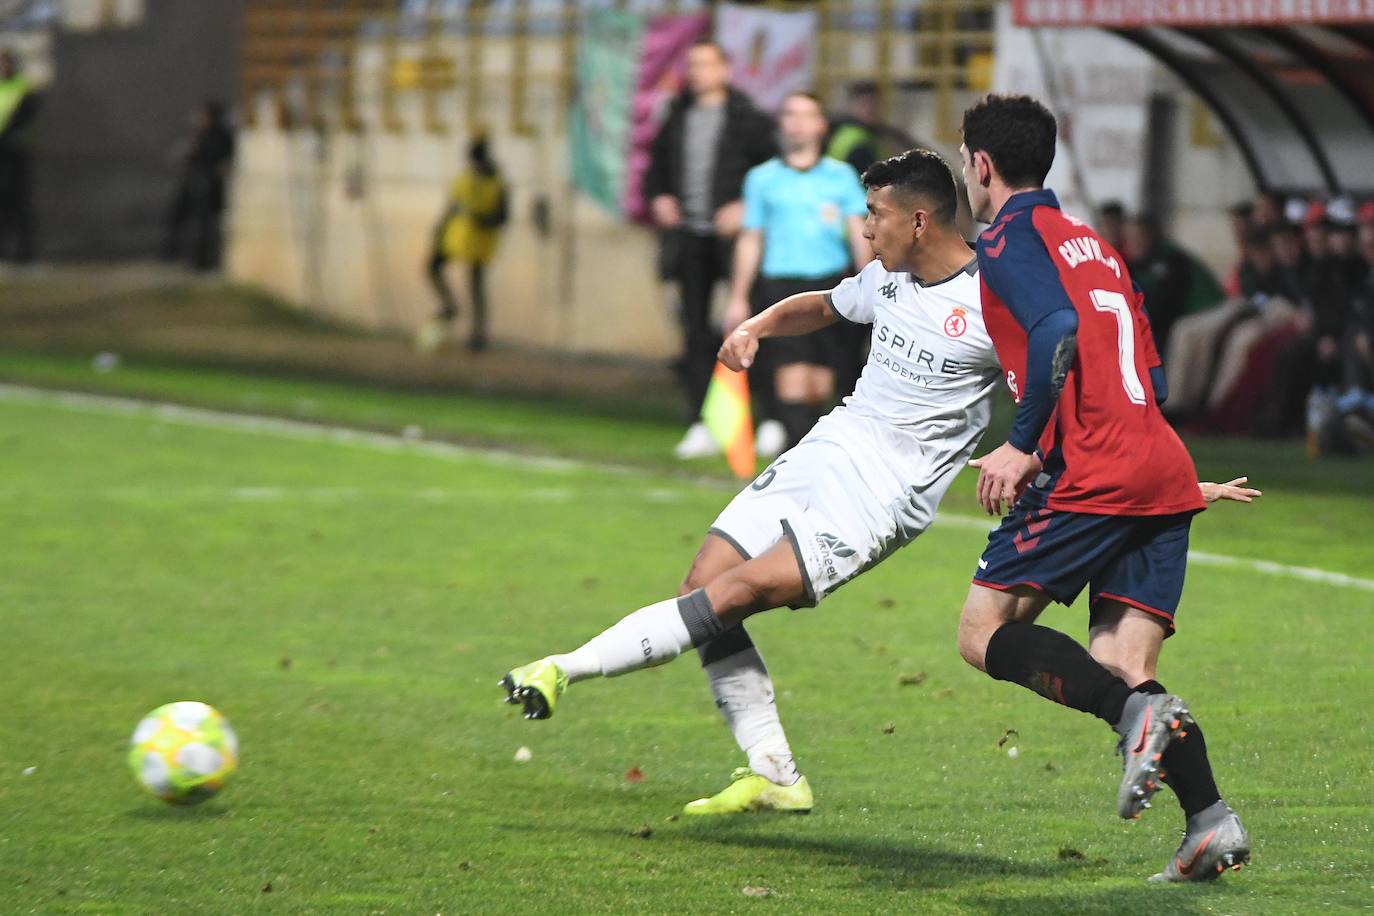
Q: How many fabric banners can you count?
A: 3